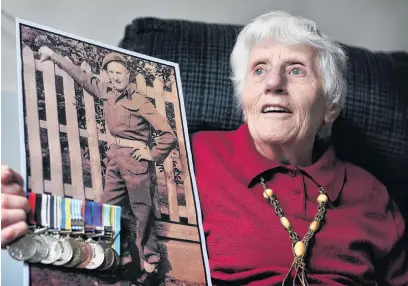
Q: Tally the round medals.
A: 9